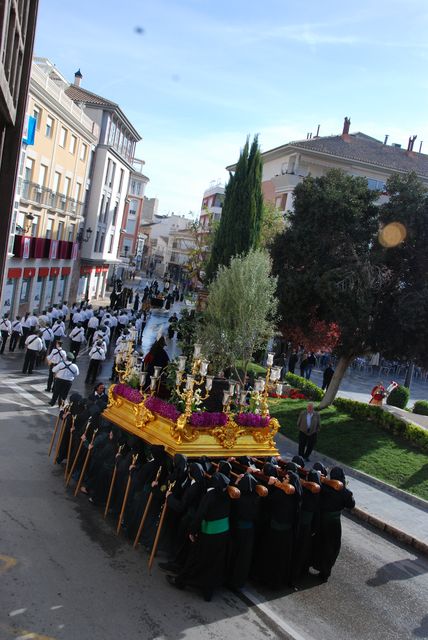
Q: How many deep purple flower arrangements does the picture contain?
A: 4